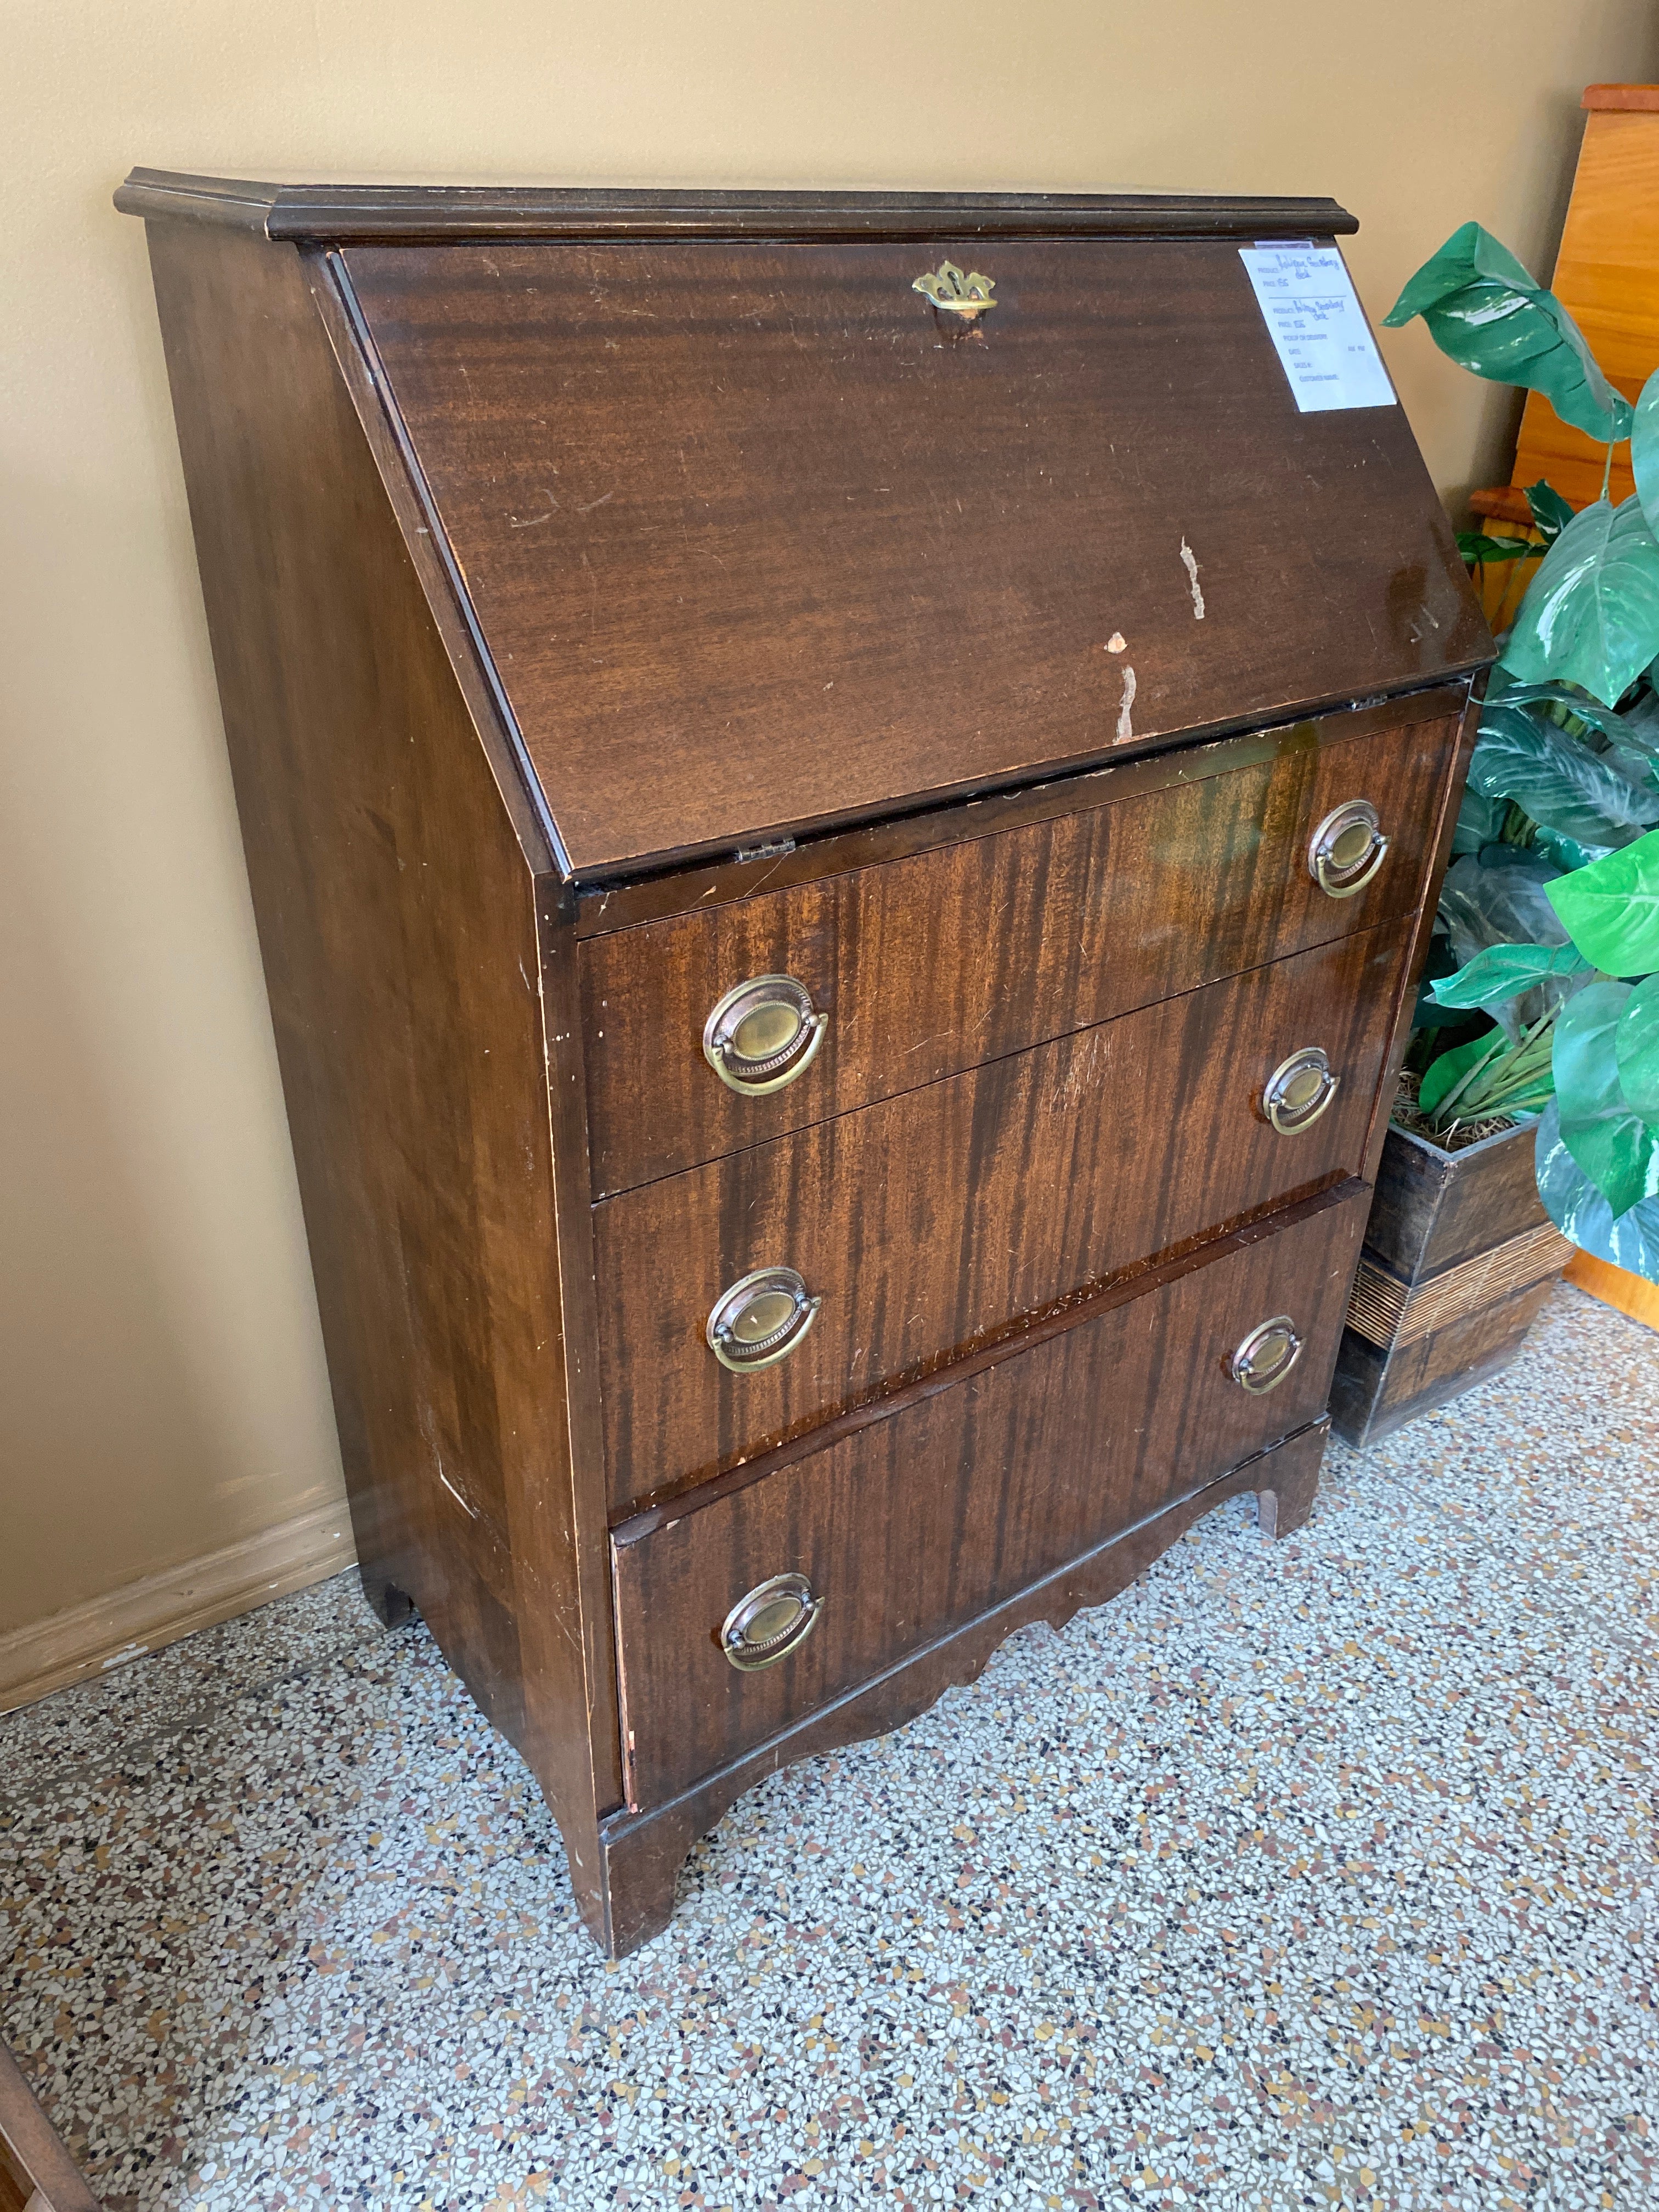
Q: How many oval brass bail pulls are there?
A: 6